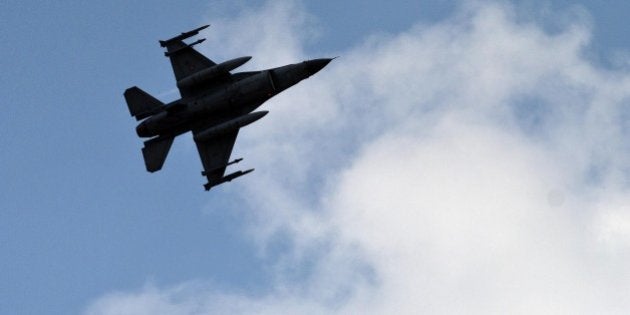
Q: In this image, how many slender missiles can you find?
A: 4